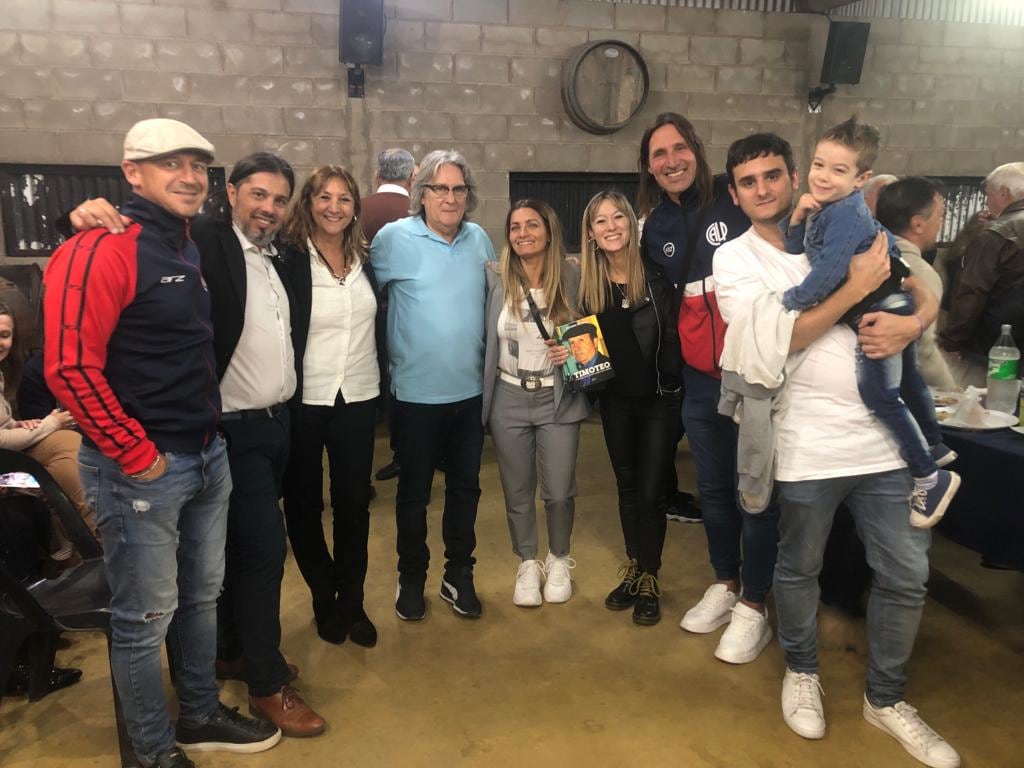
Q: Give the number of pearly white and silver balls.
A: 0